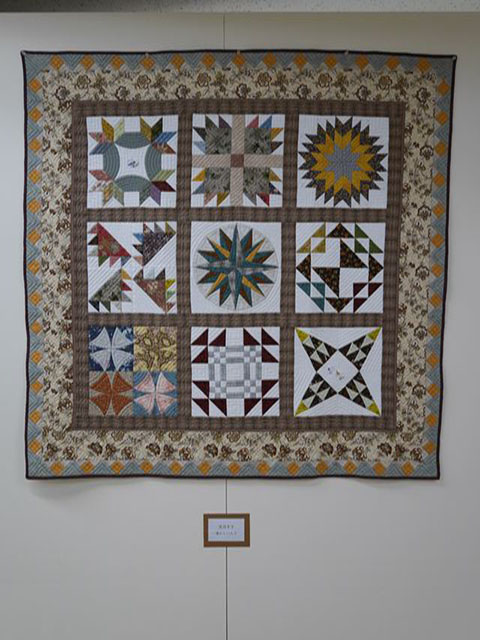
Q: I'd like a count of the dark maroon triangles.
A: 15